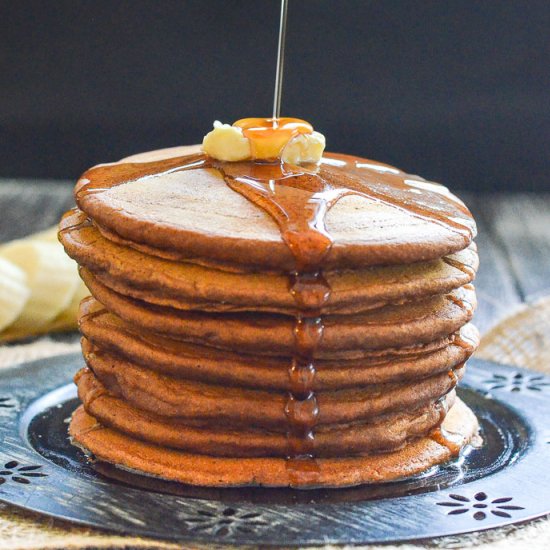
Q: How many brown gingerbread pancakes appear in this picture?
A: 7